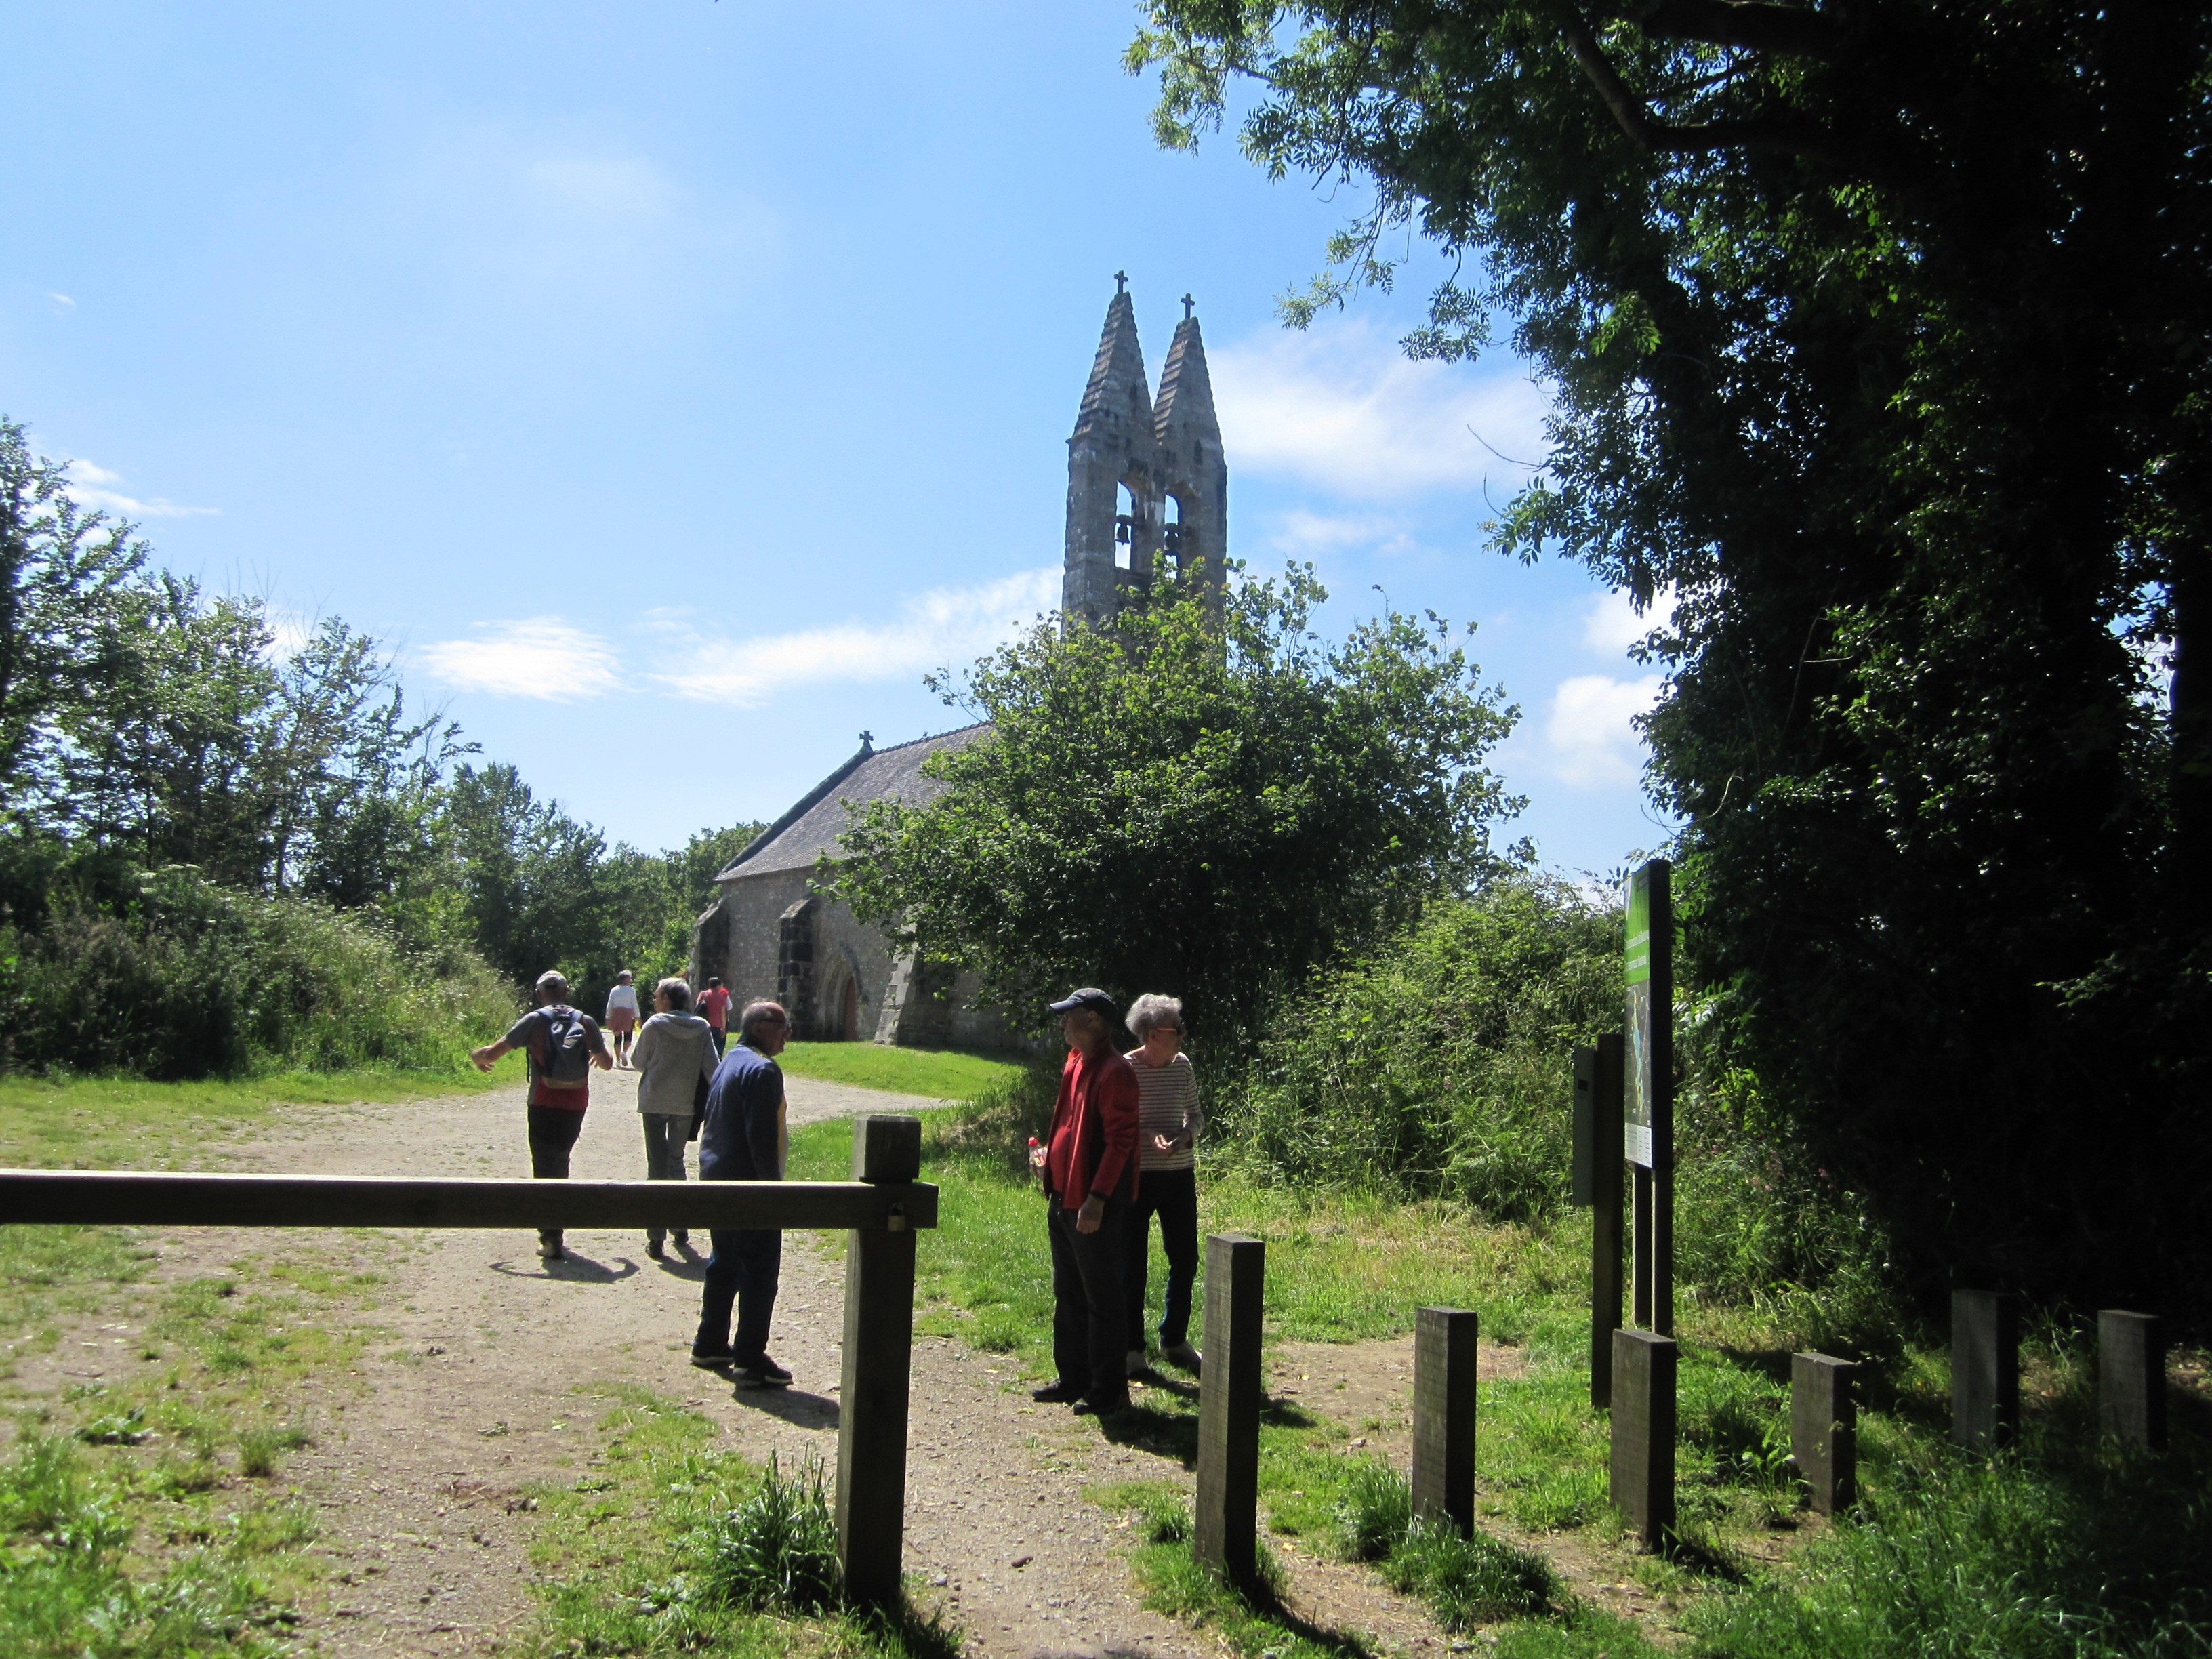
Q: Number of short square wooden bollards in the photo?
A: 6